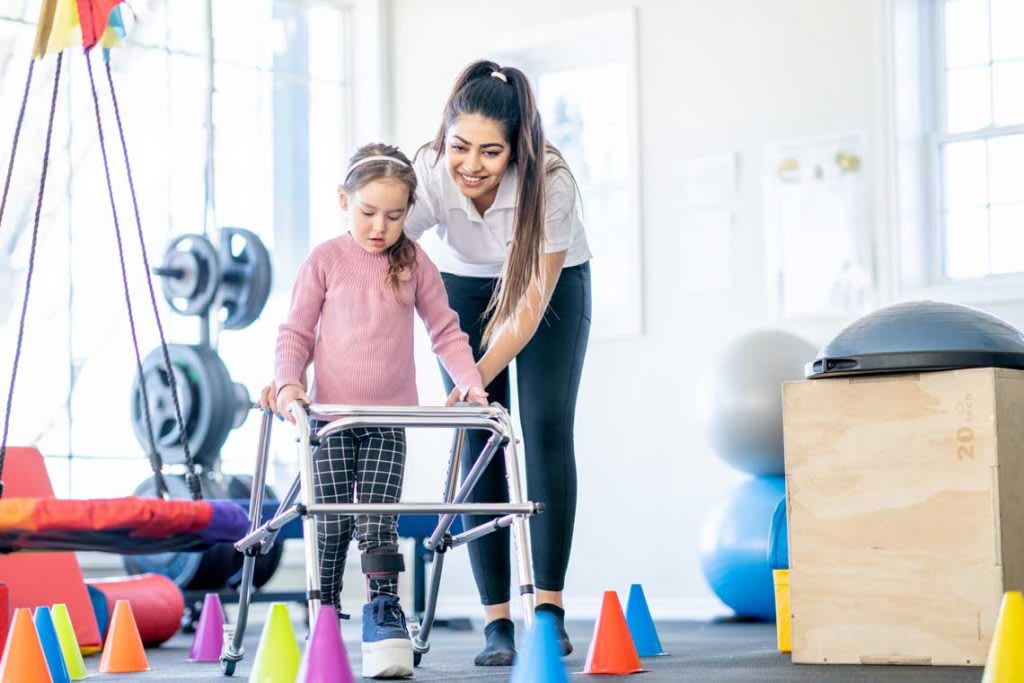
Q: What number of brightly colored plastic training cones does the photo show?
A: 11